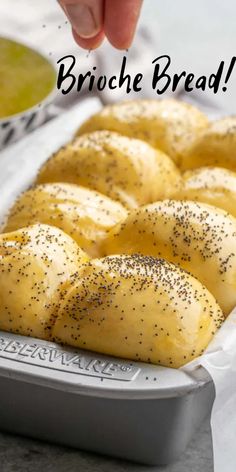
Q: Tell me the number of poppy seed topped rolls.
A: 8